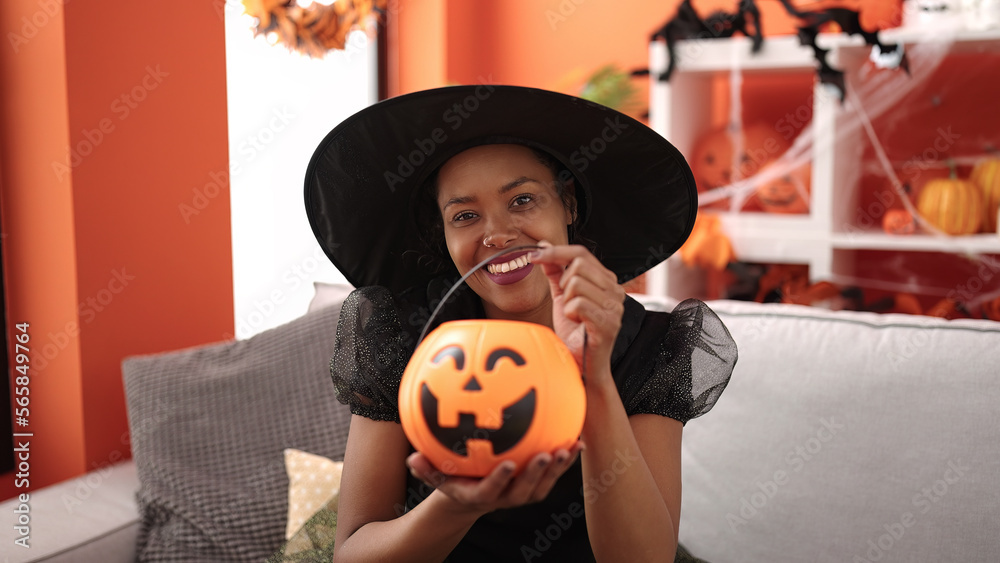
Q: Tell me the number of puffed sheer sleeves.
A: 2